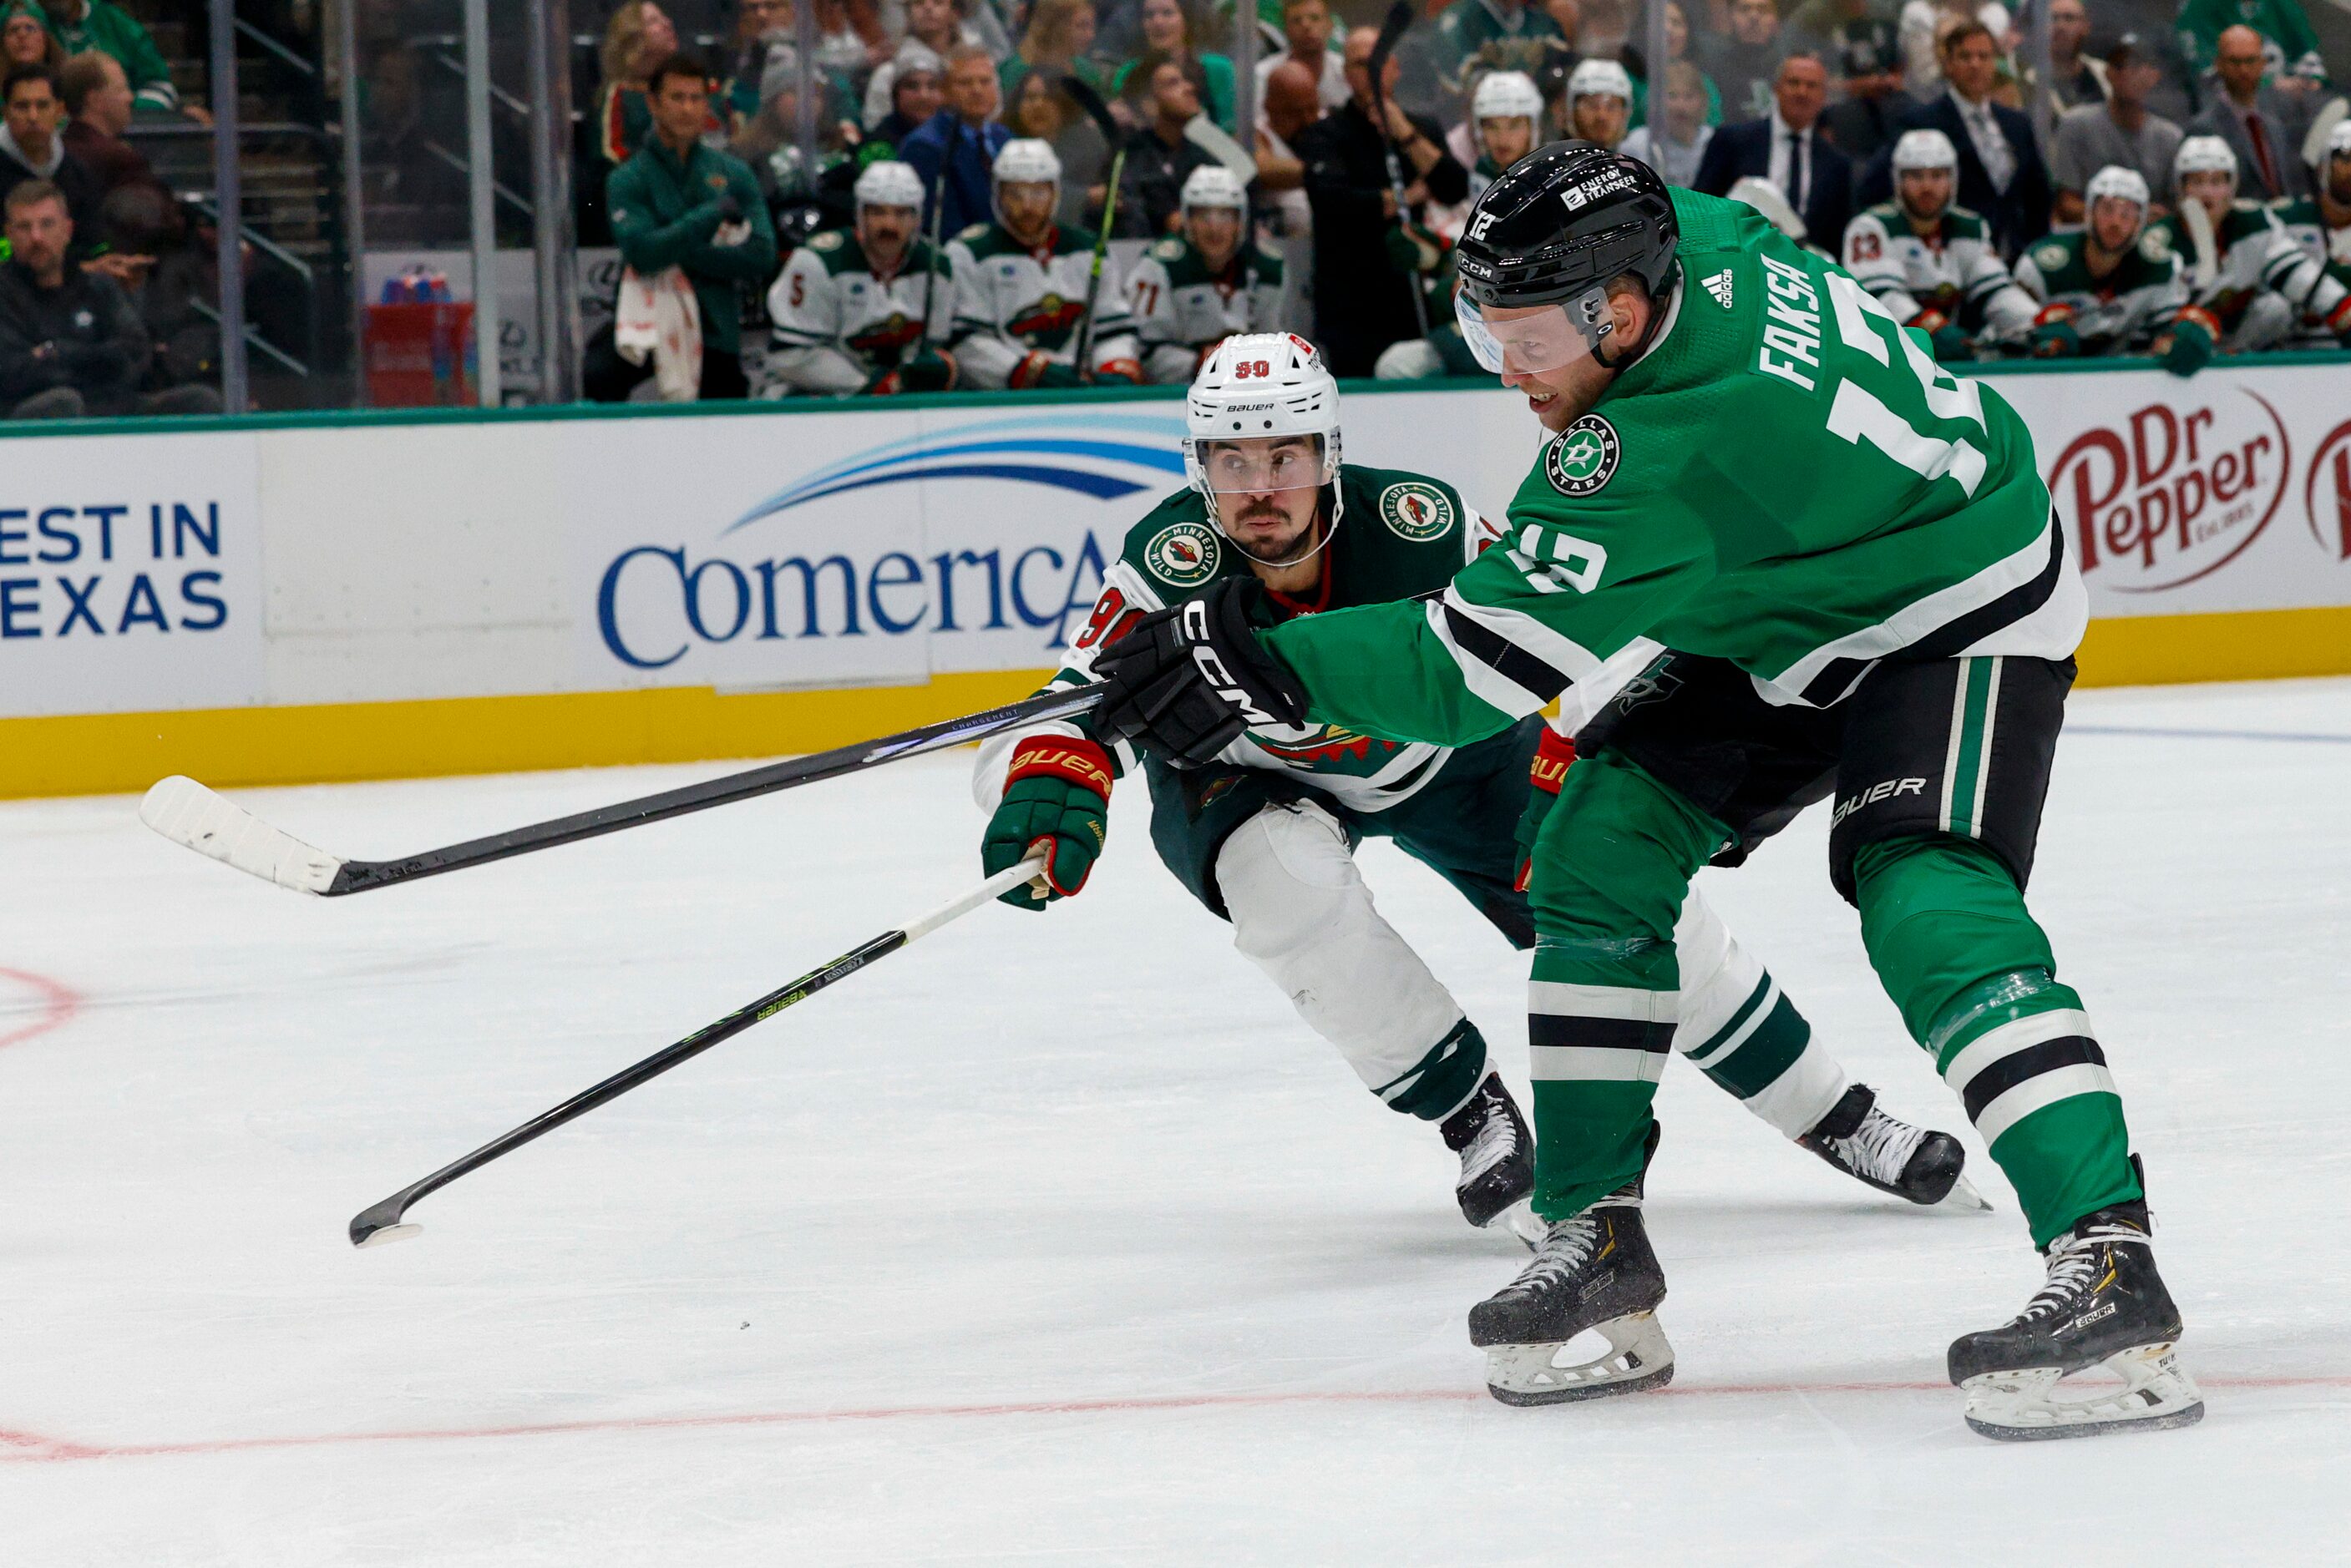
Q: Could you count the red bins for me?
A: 1